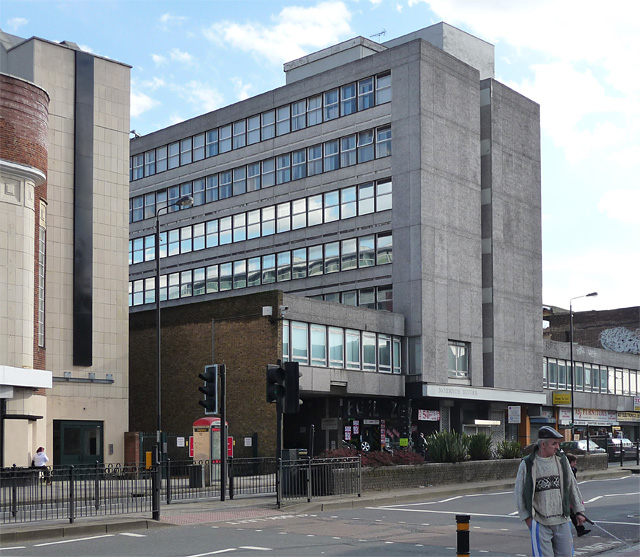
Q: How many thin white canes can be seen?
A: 1